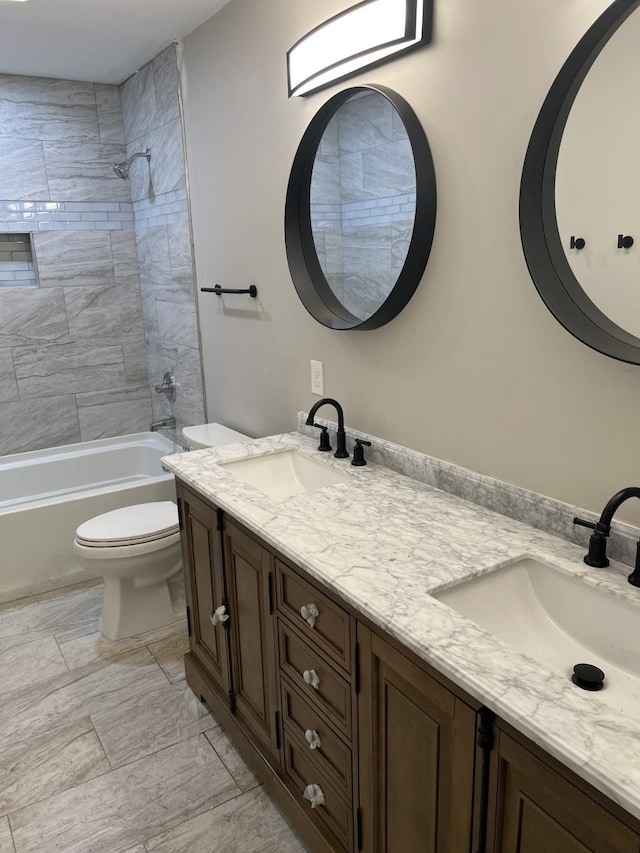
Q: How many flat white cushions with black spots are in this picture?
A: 0